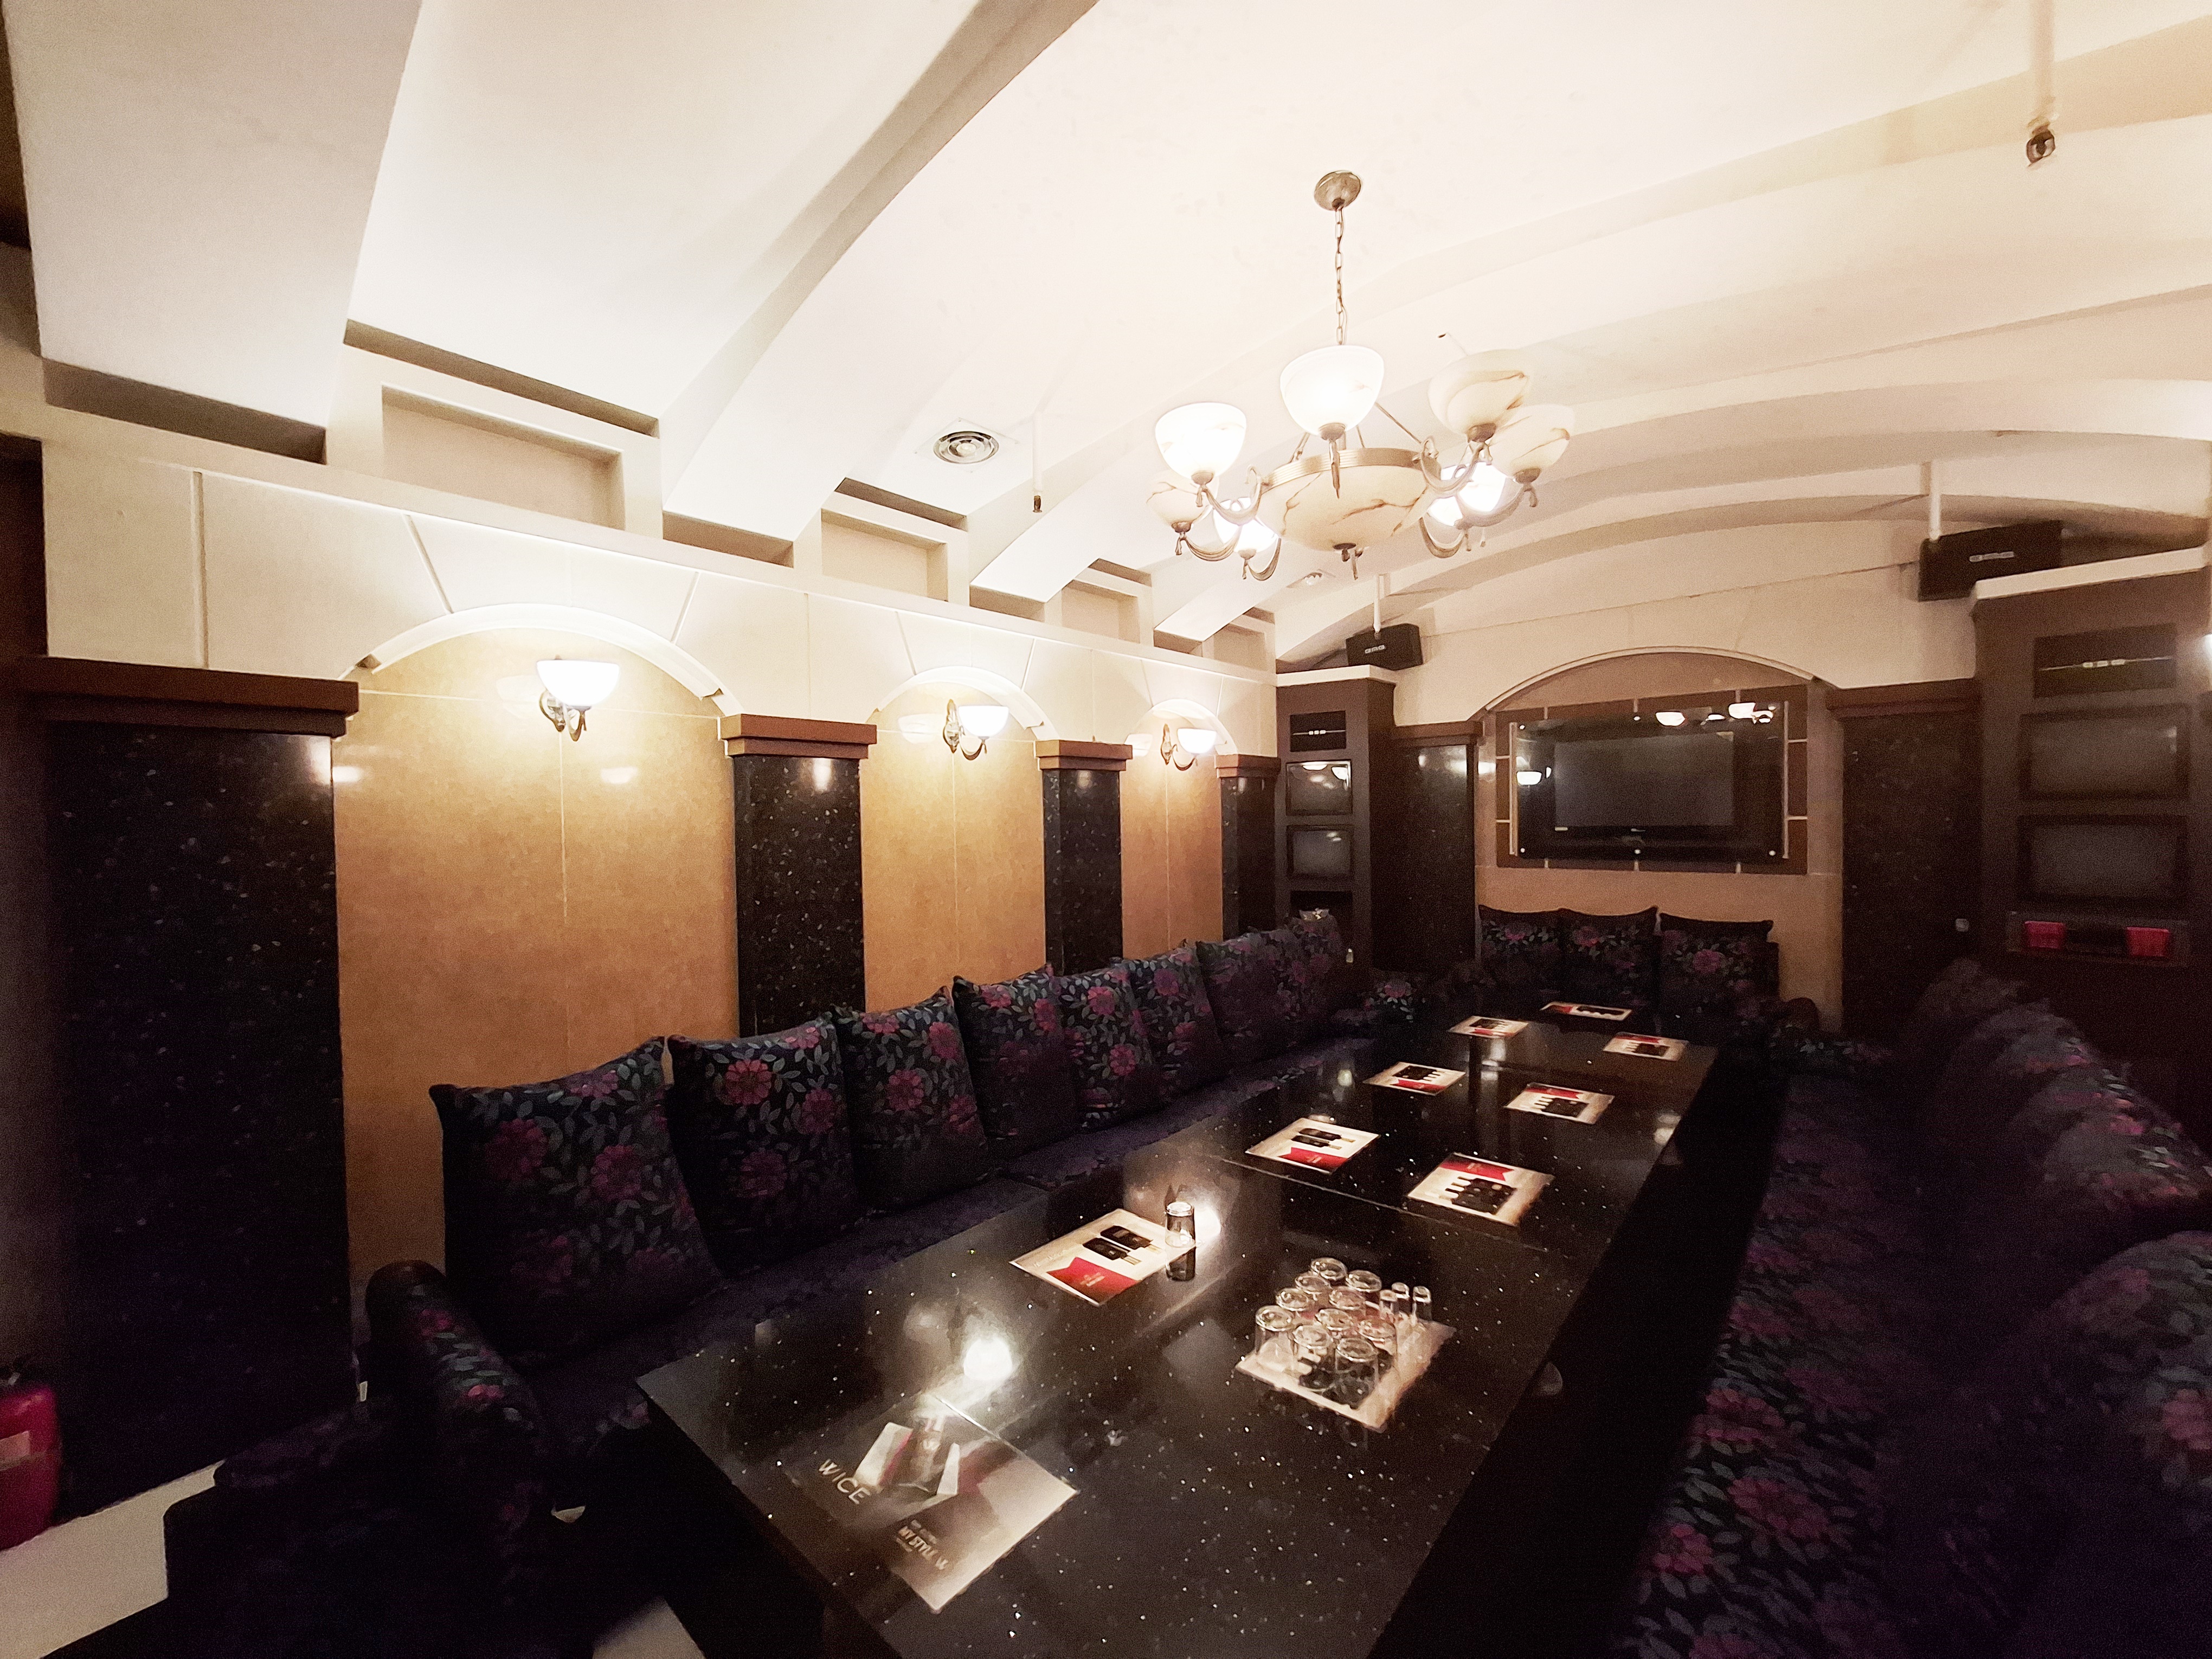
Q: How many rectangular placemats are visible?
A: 10